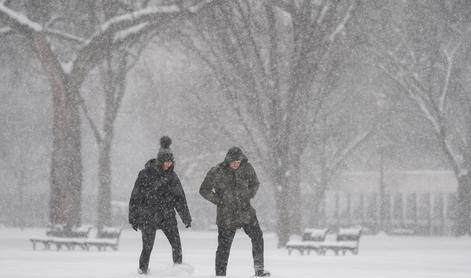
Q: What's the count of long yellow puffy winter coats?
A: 0